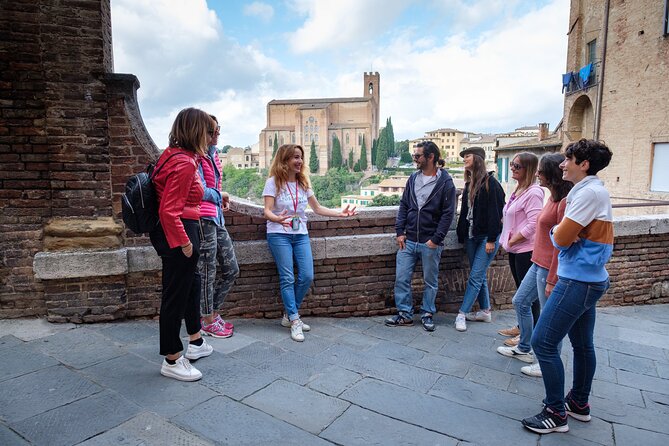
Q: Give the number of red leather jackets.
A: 1